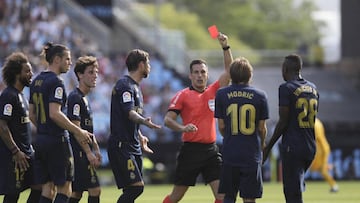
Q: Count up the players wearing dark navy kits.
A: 6